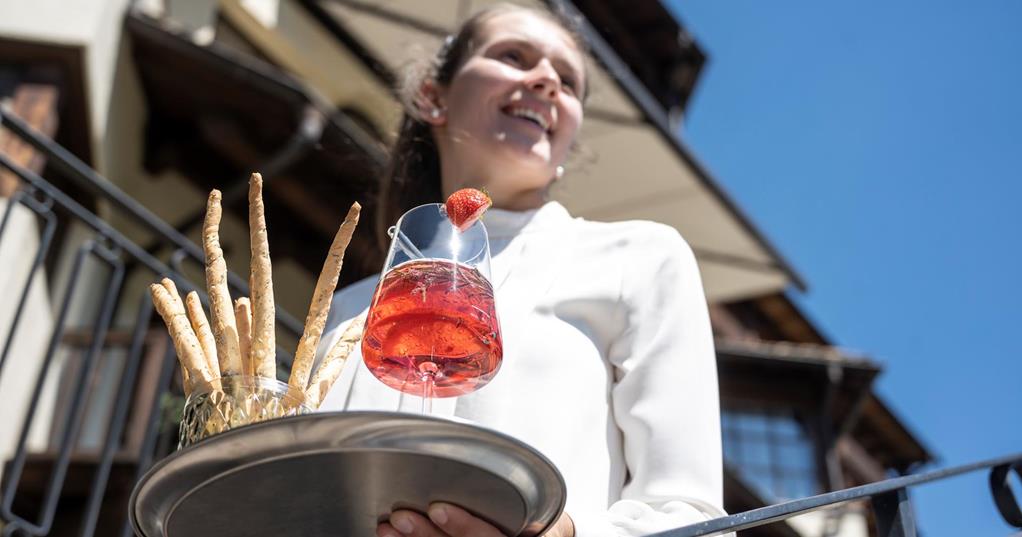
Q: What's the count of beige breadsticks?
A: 8